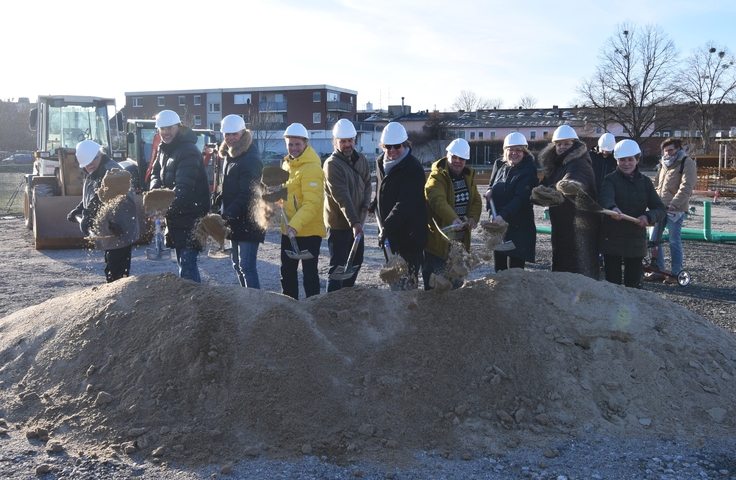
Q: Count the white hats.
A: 11